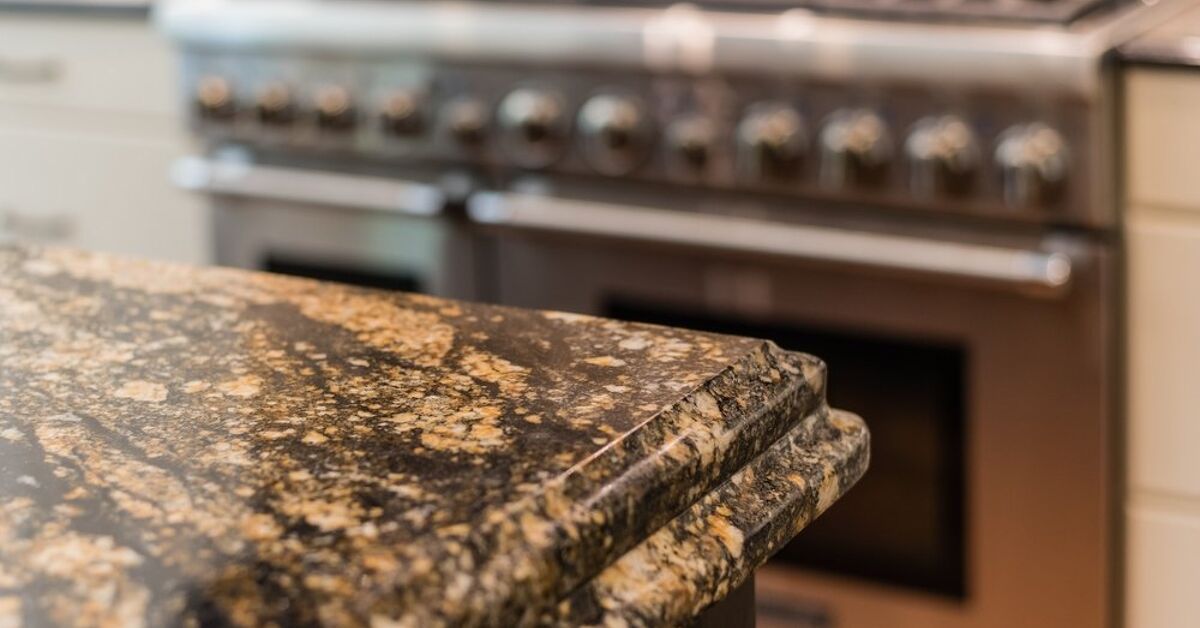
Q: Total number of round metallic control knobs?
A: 12